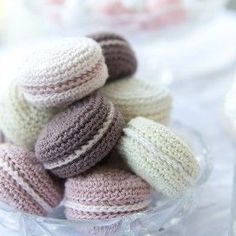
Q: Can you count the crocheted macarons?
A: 8